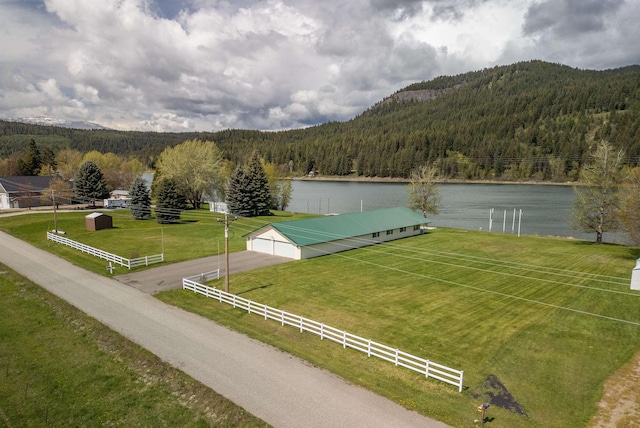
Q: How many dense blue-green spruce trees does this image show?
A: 5